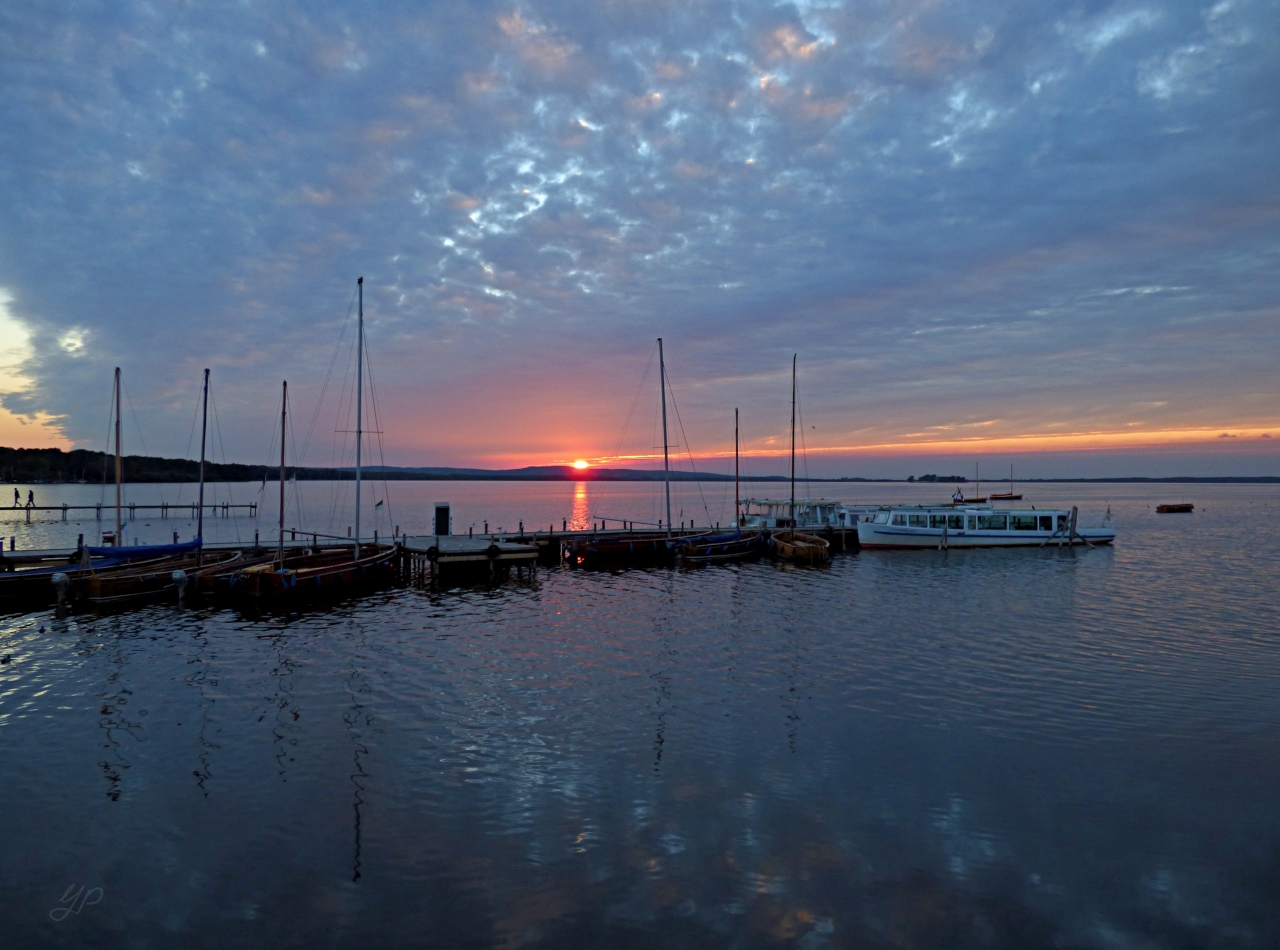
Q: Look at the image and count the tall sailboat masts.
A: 7